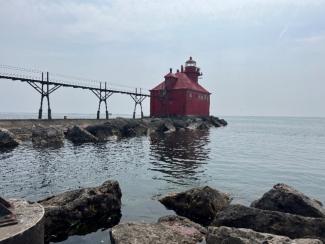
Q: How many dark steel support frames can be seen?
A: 3